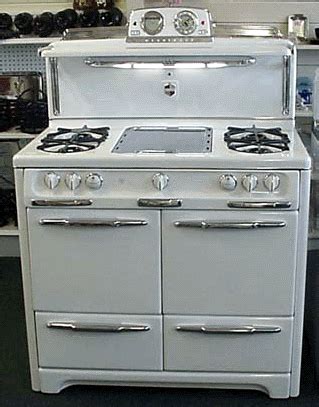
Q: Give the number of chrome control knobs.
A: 7